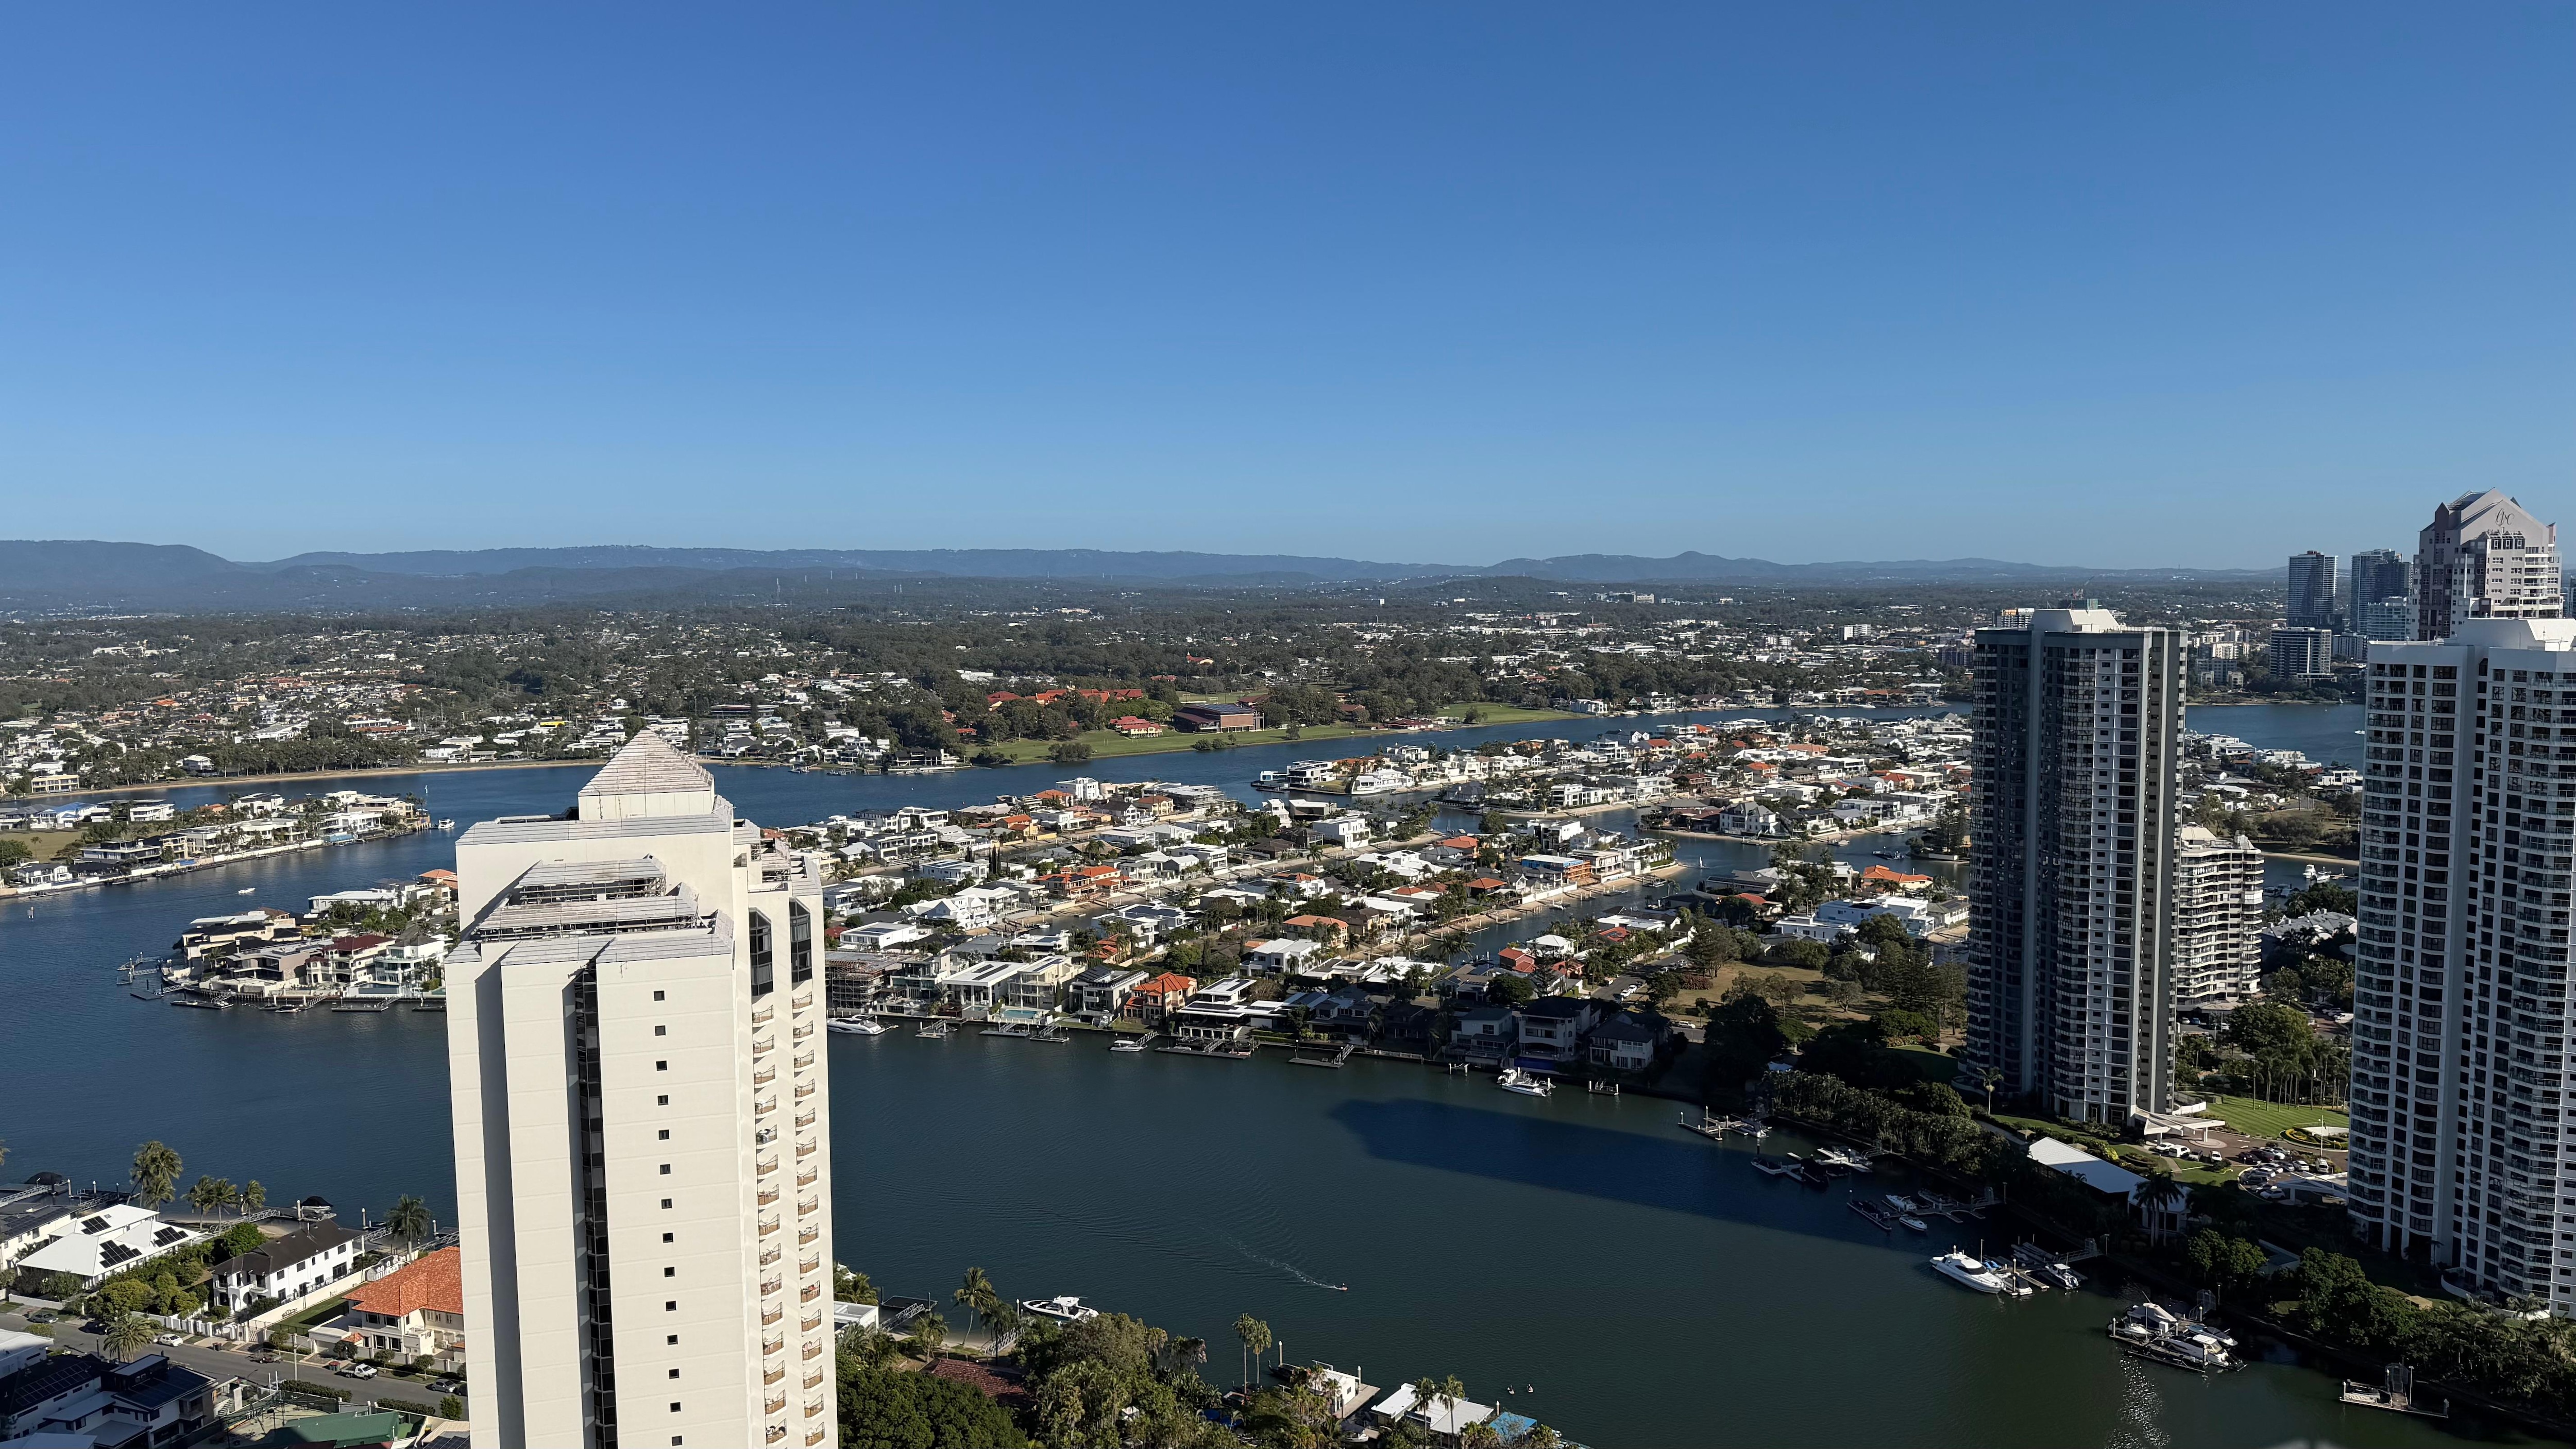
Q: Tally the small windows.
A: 14